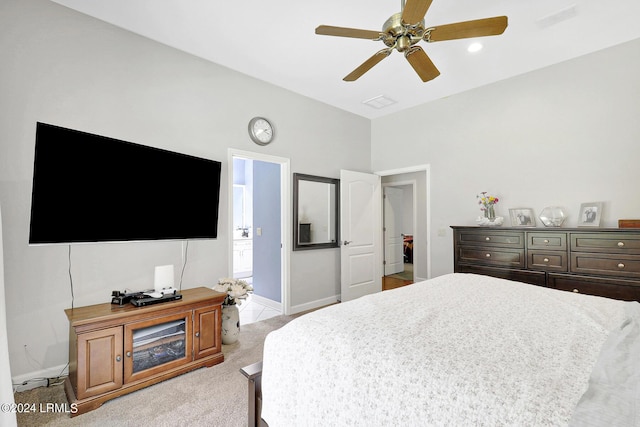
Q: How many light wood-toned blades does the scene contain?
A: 5